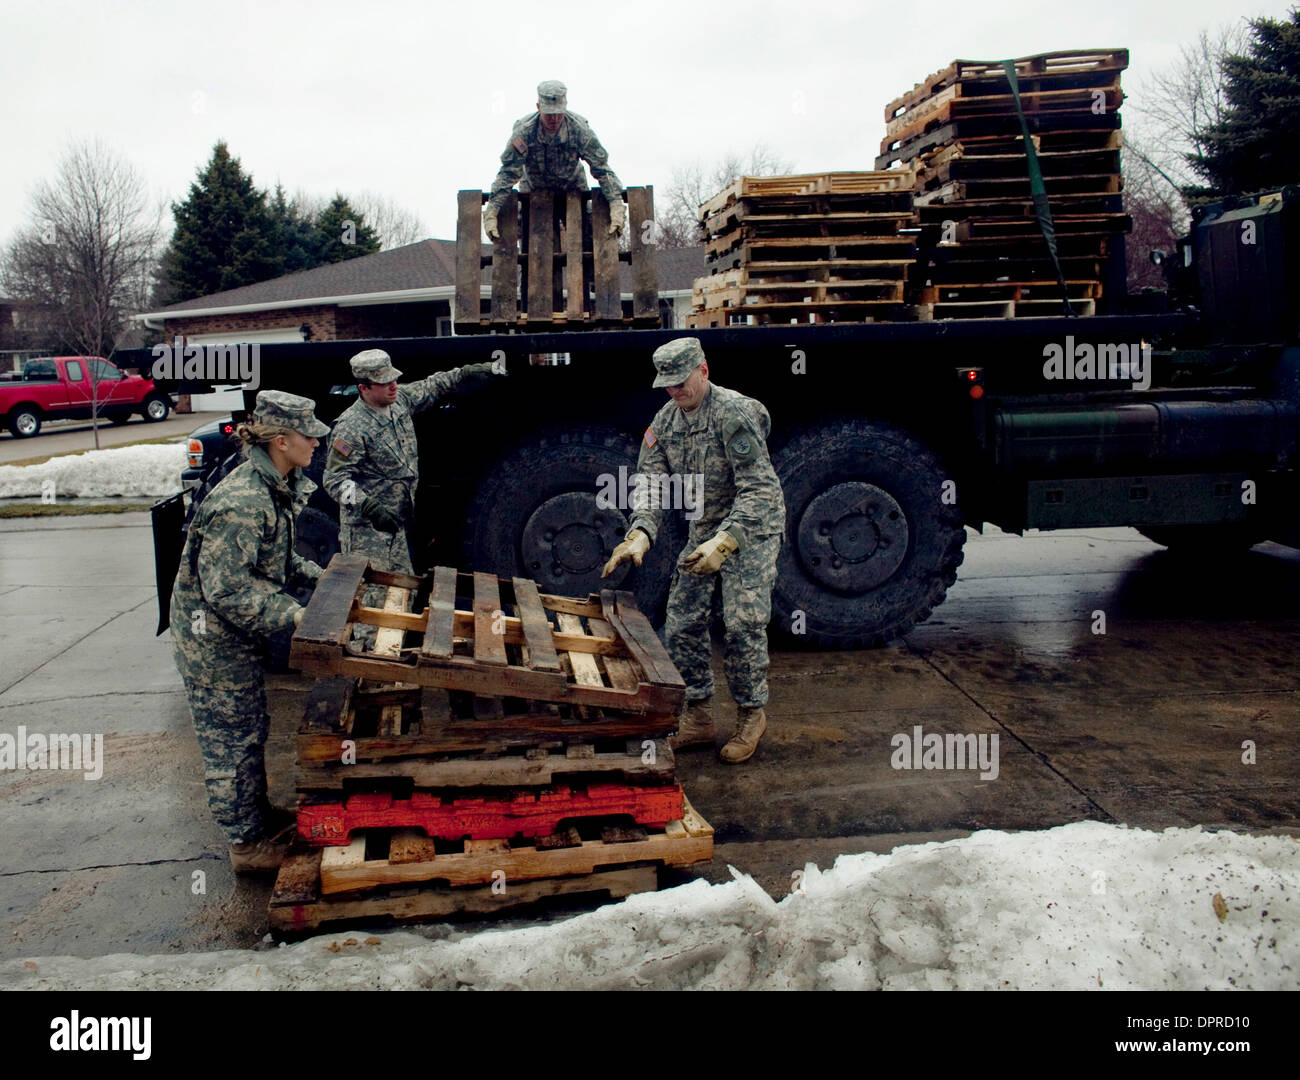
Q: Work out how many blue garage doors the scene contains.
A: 0